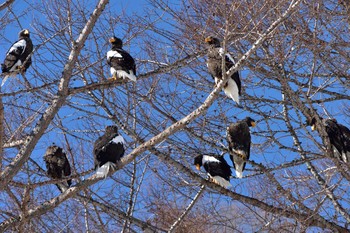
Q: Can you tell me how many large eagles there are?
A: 8